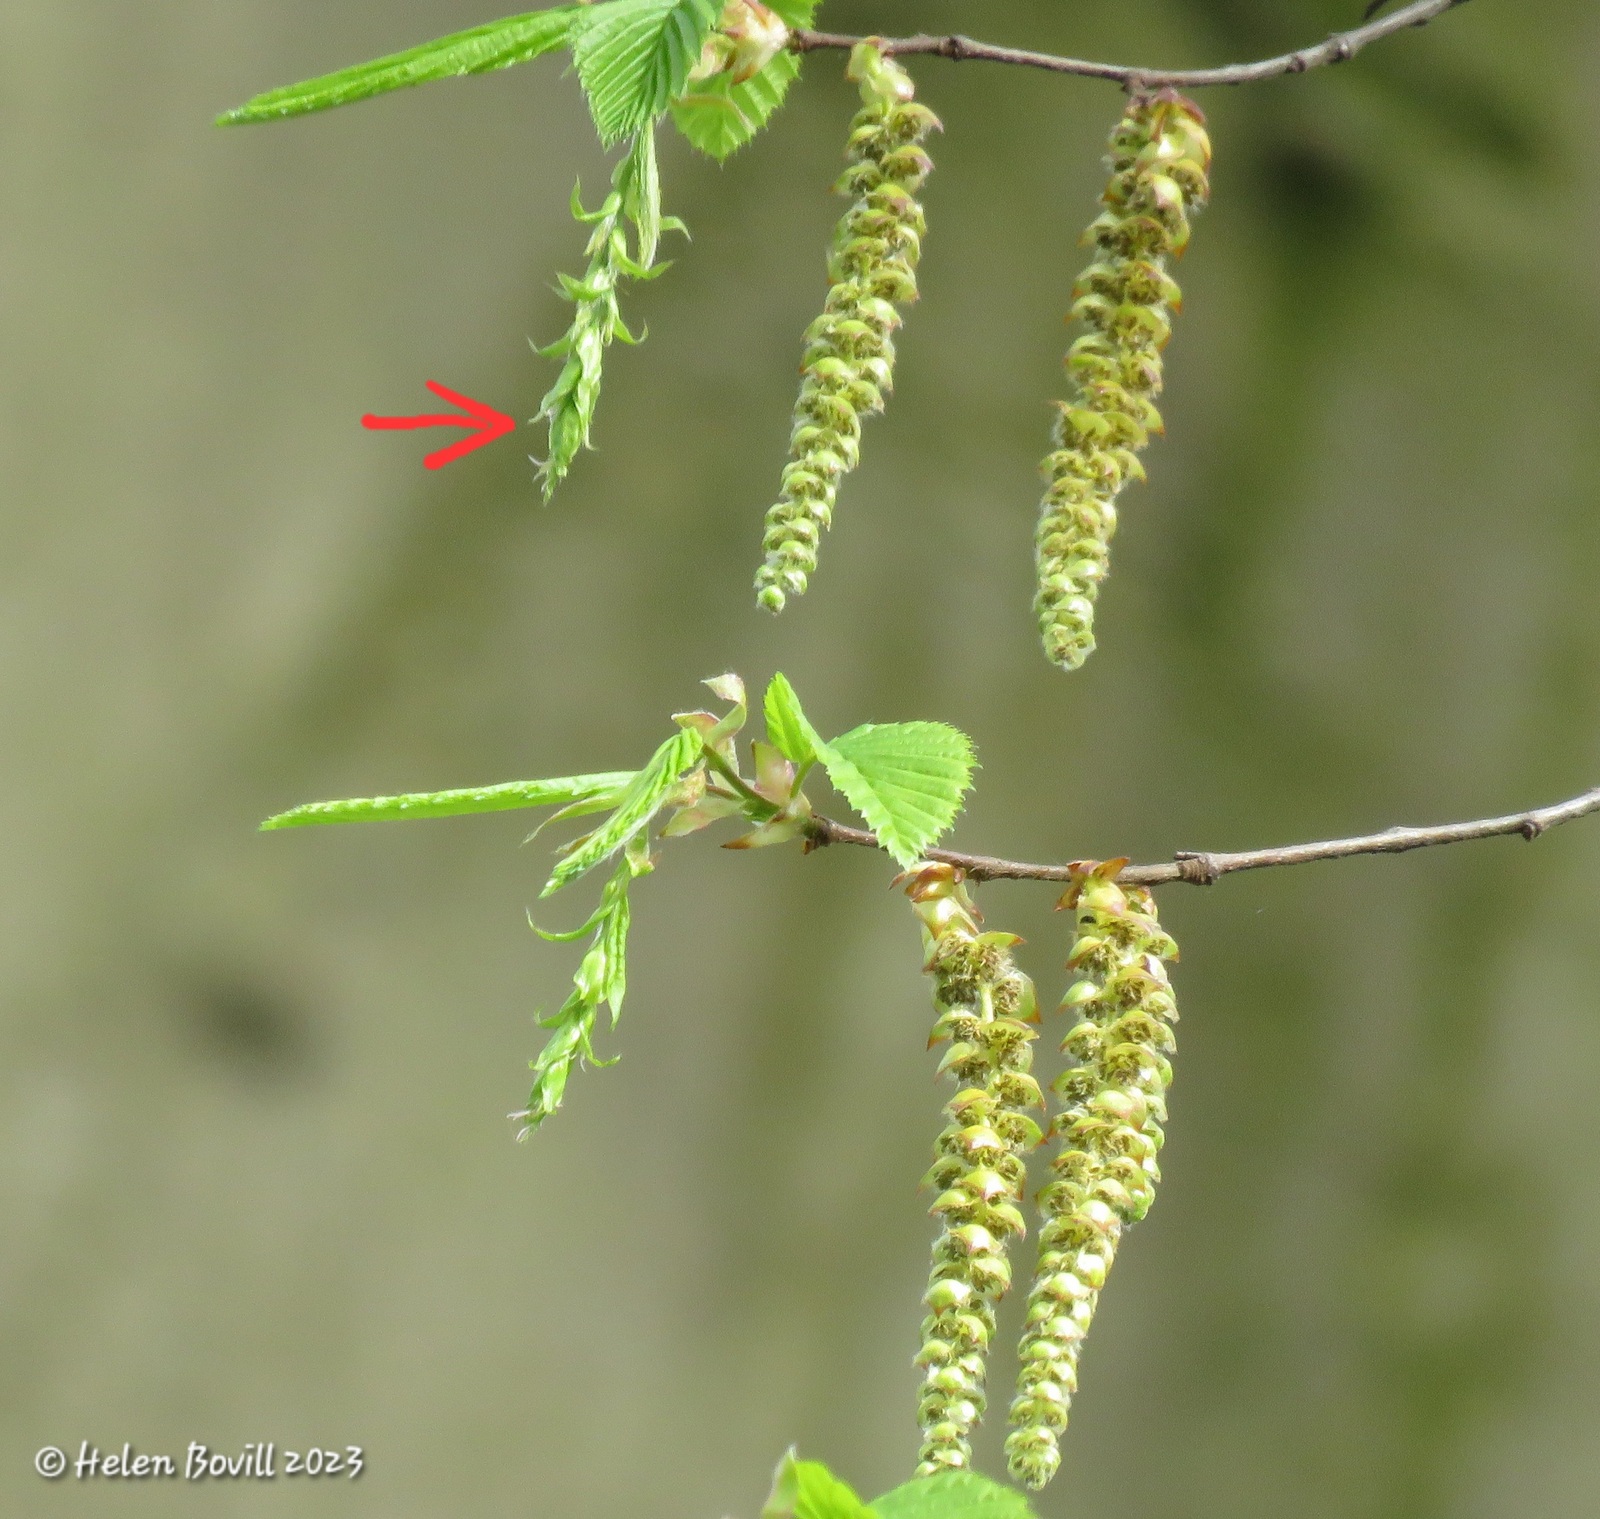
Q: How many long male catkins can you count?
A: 4